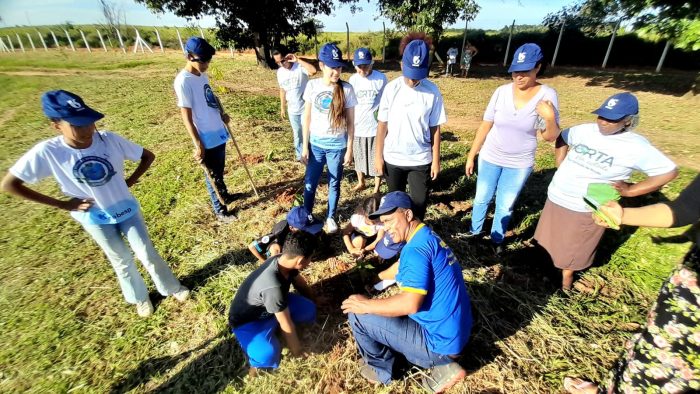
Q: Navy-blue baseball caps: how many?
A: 10